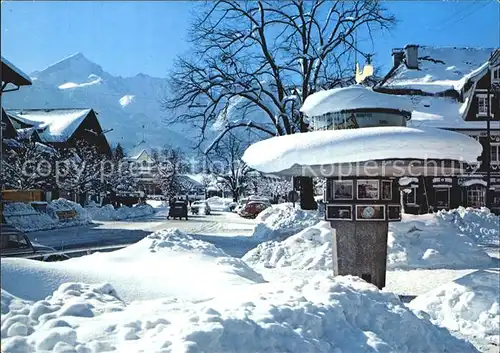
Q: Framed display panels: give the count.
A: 6